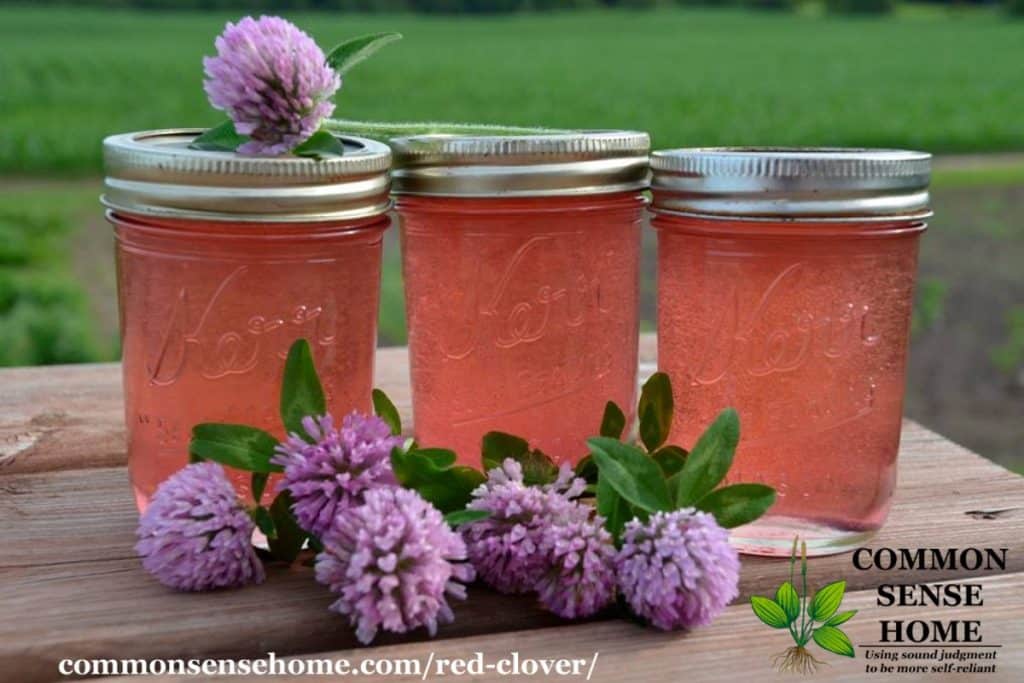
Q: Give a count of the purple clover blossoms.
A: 7